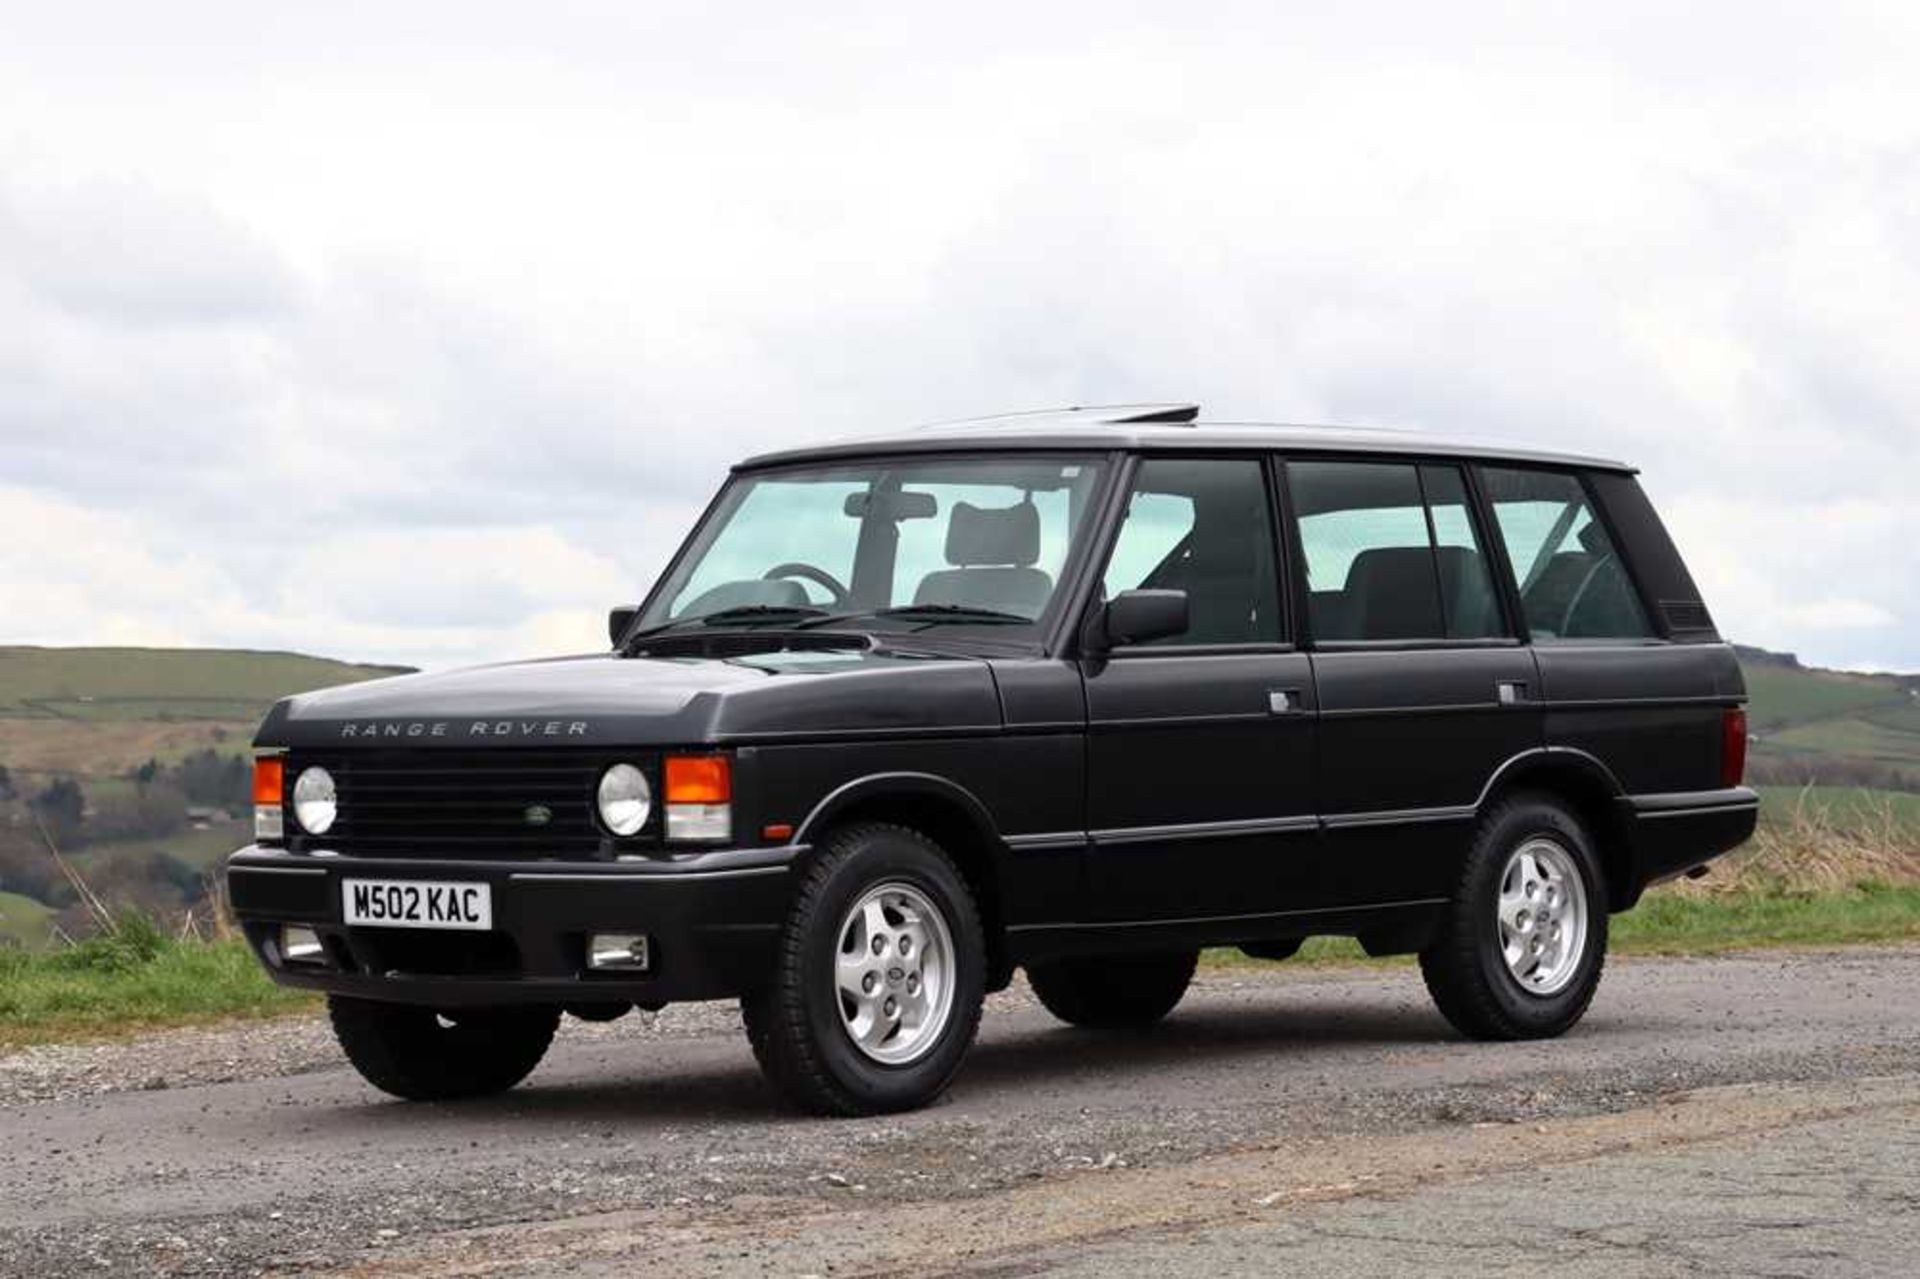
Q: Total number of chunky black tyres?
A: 4